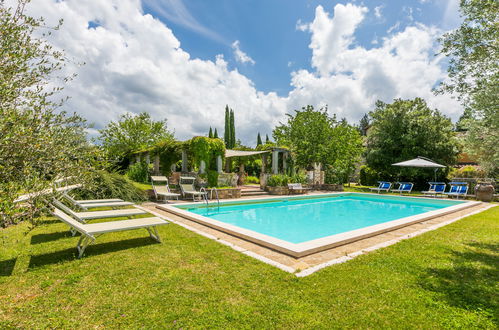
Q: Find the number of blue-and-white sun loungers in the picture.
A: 4